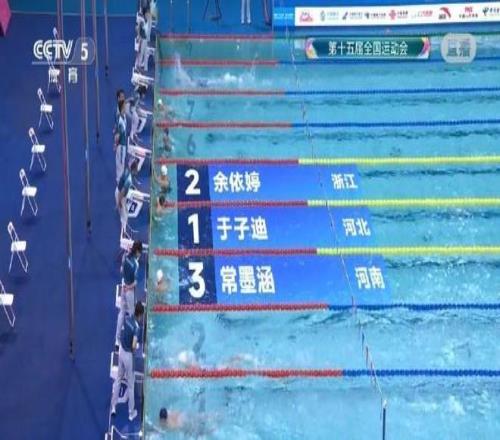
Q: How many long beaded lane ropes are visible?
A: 9